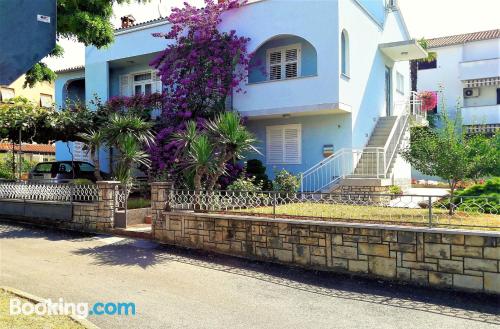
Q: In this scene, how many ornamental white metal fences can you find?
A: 2